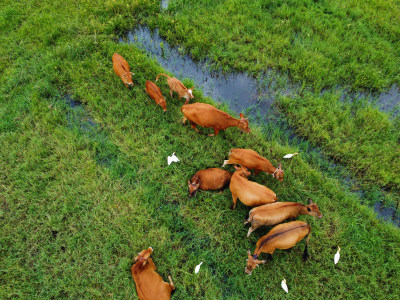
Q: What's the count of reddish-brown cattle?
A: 10